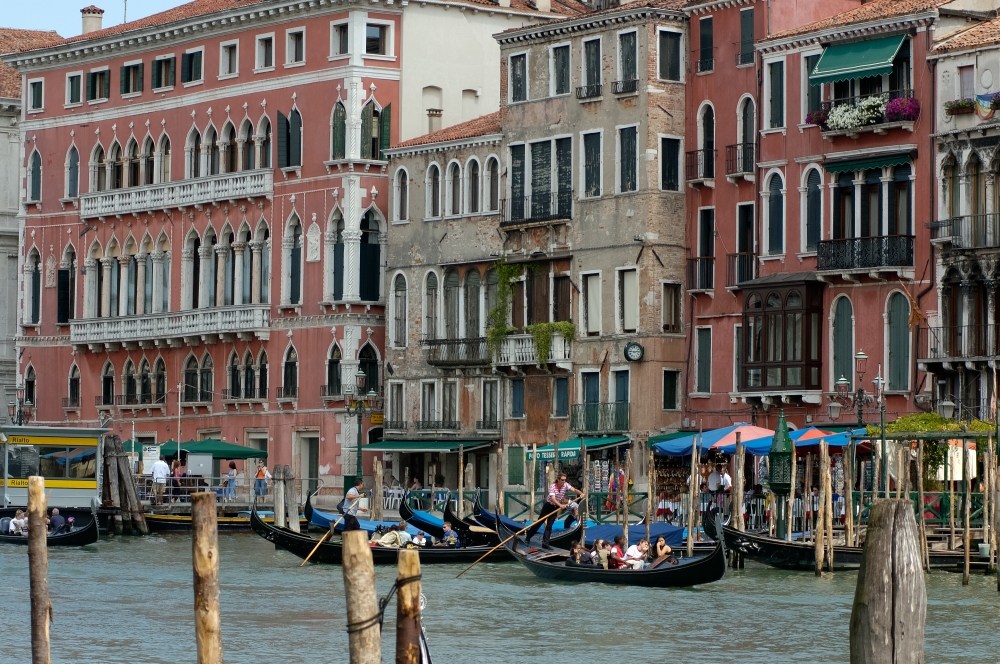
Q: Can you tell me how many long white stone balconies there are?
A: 2